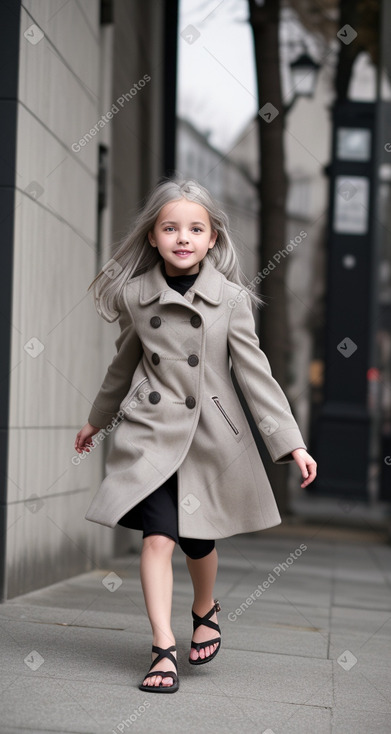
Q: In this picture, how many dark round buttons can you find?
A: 6